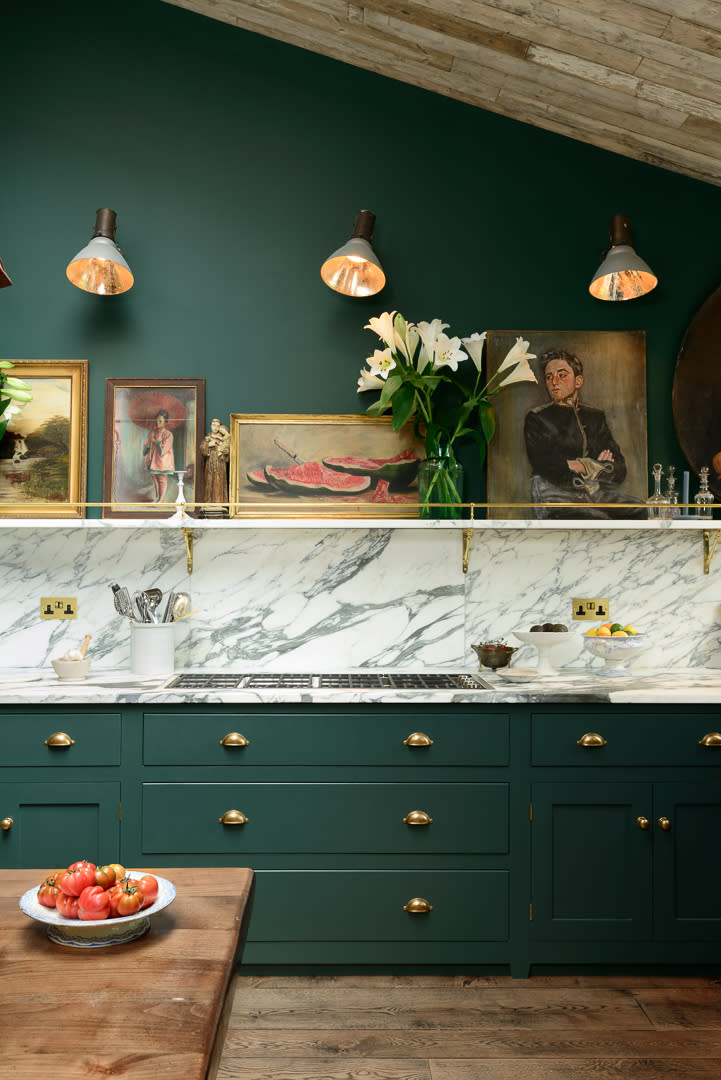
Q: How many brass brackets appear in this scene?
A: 3